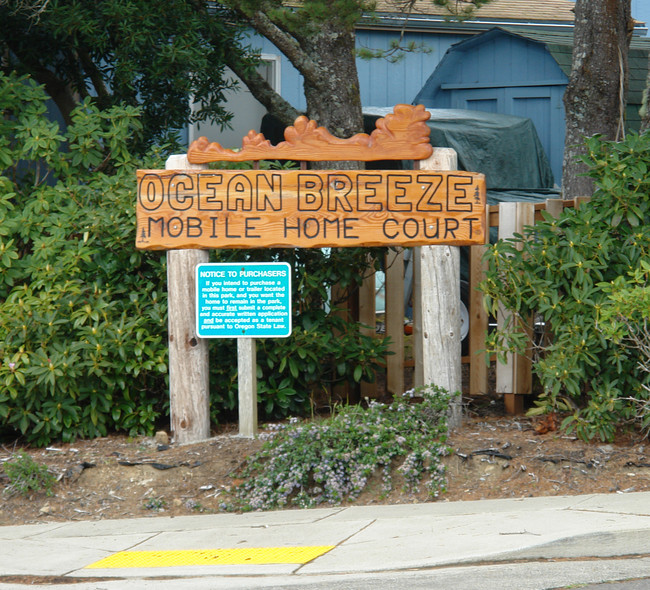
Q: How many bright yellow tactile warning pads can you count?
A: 1